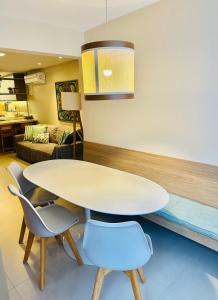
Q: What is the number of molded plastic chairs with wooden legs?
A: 3